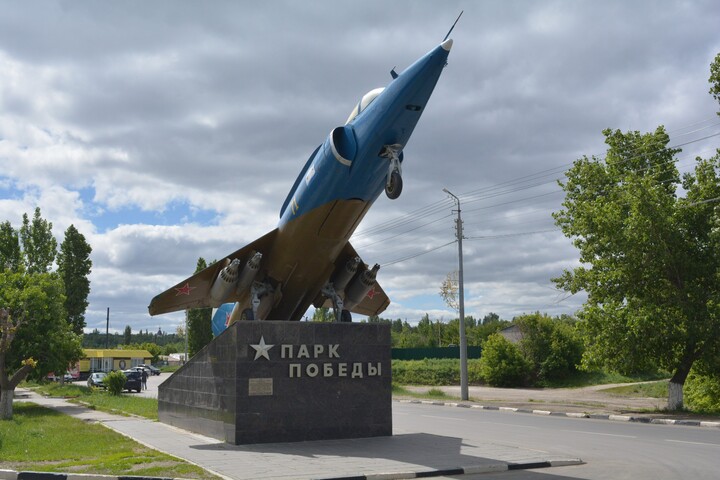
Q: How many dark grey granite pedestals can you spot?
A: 1